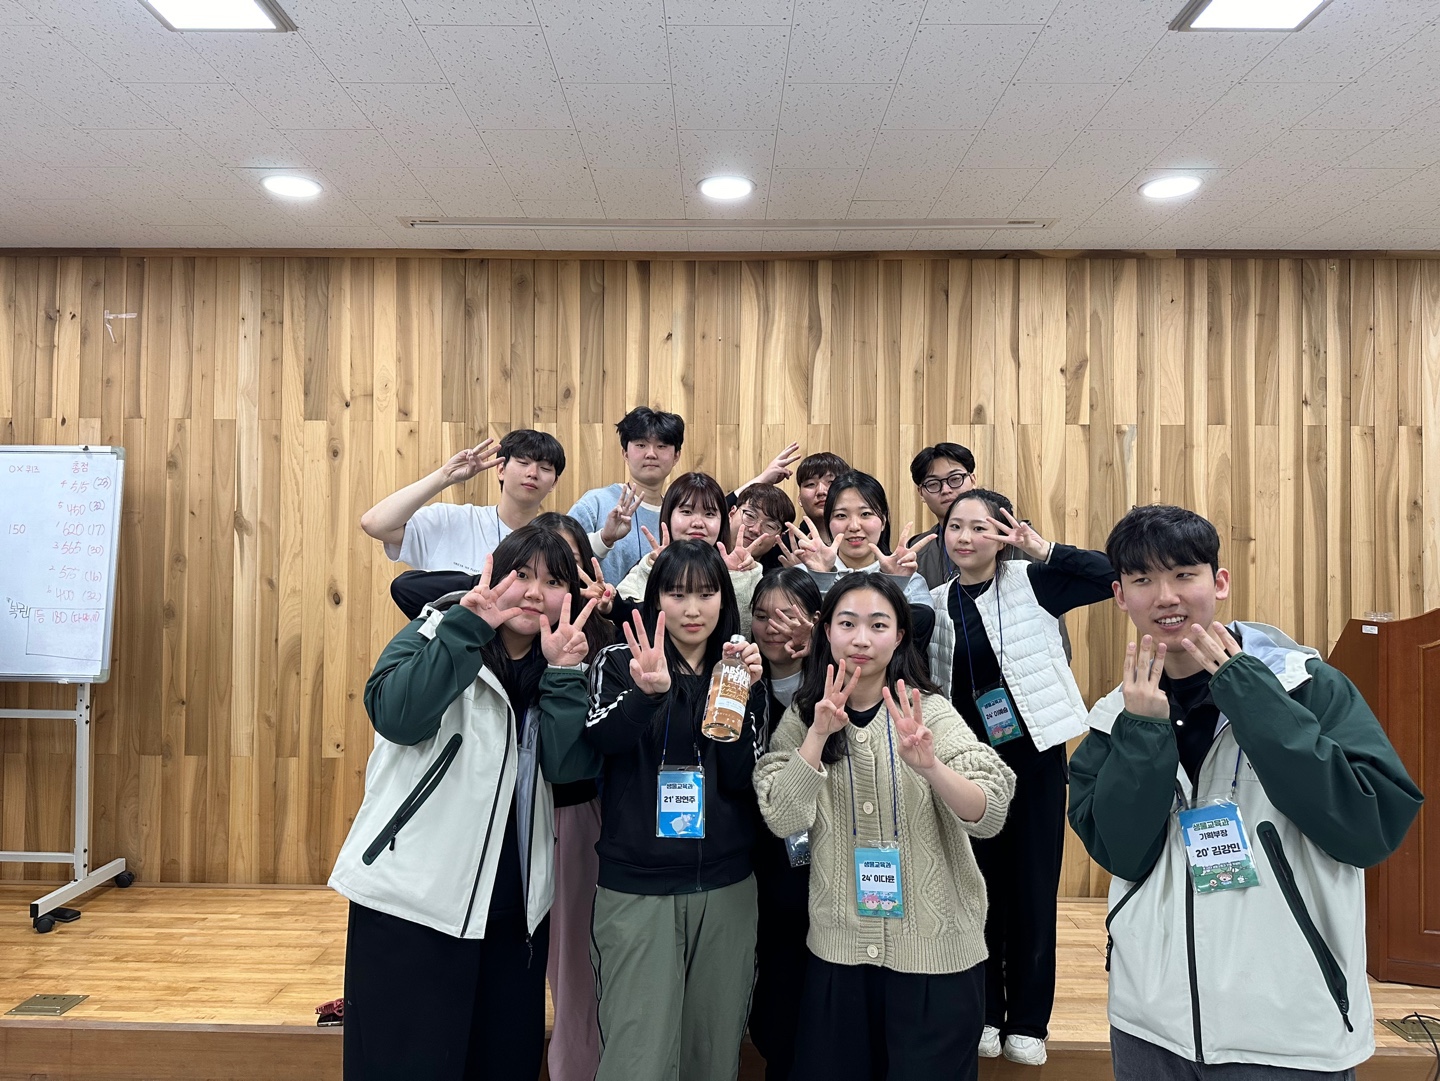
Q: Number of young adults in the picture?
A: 14